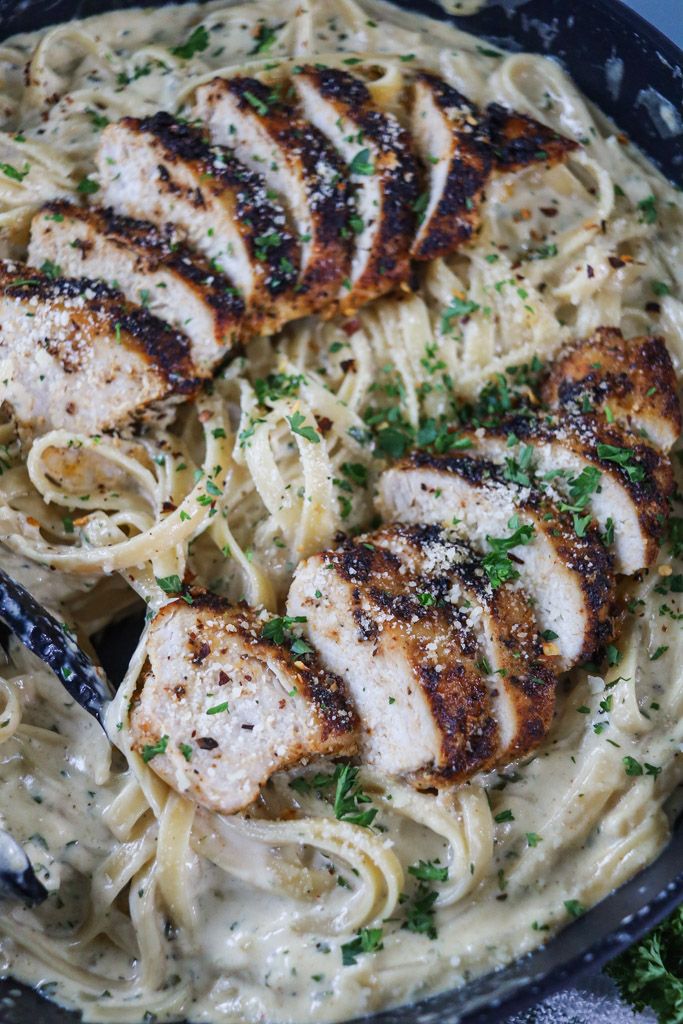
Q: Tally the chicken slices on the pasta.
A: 13